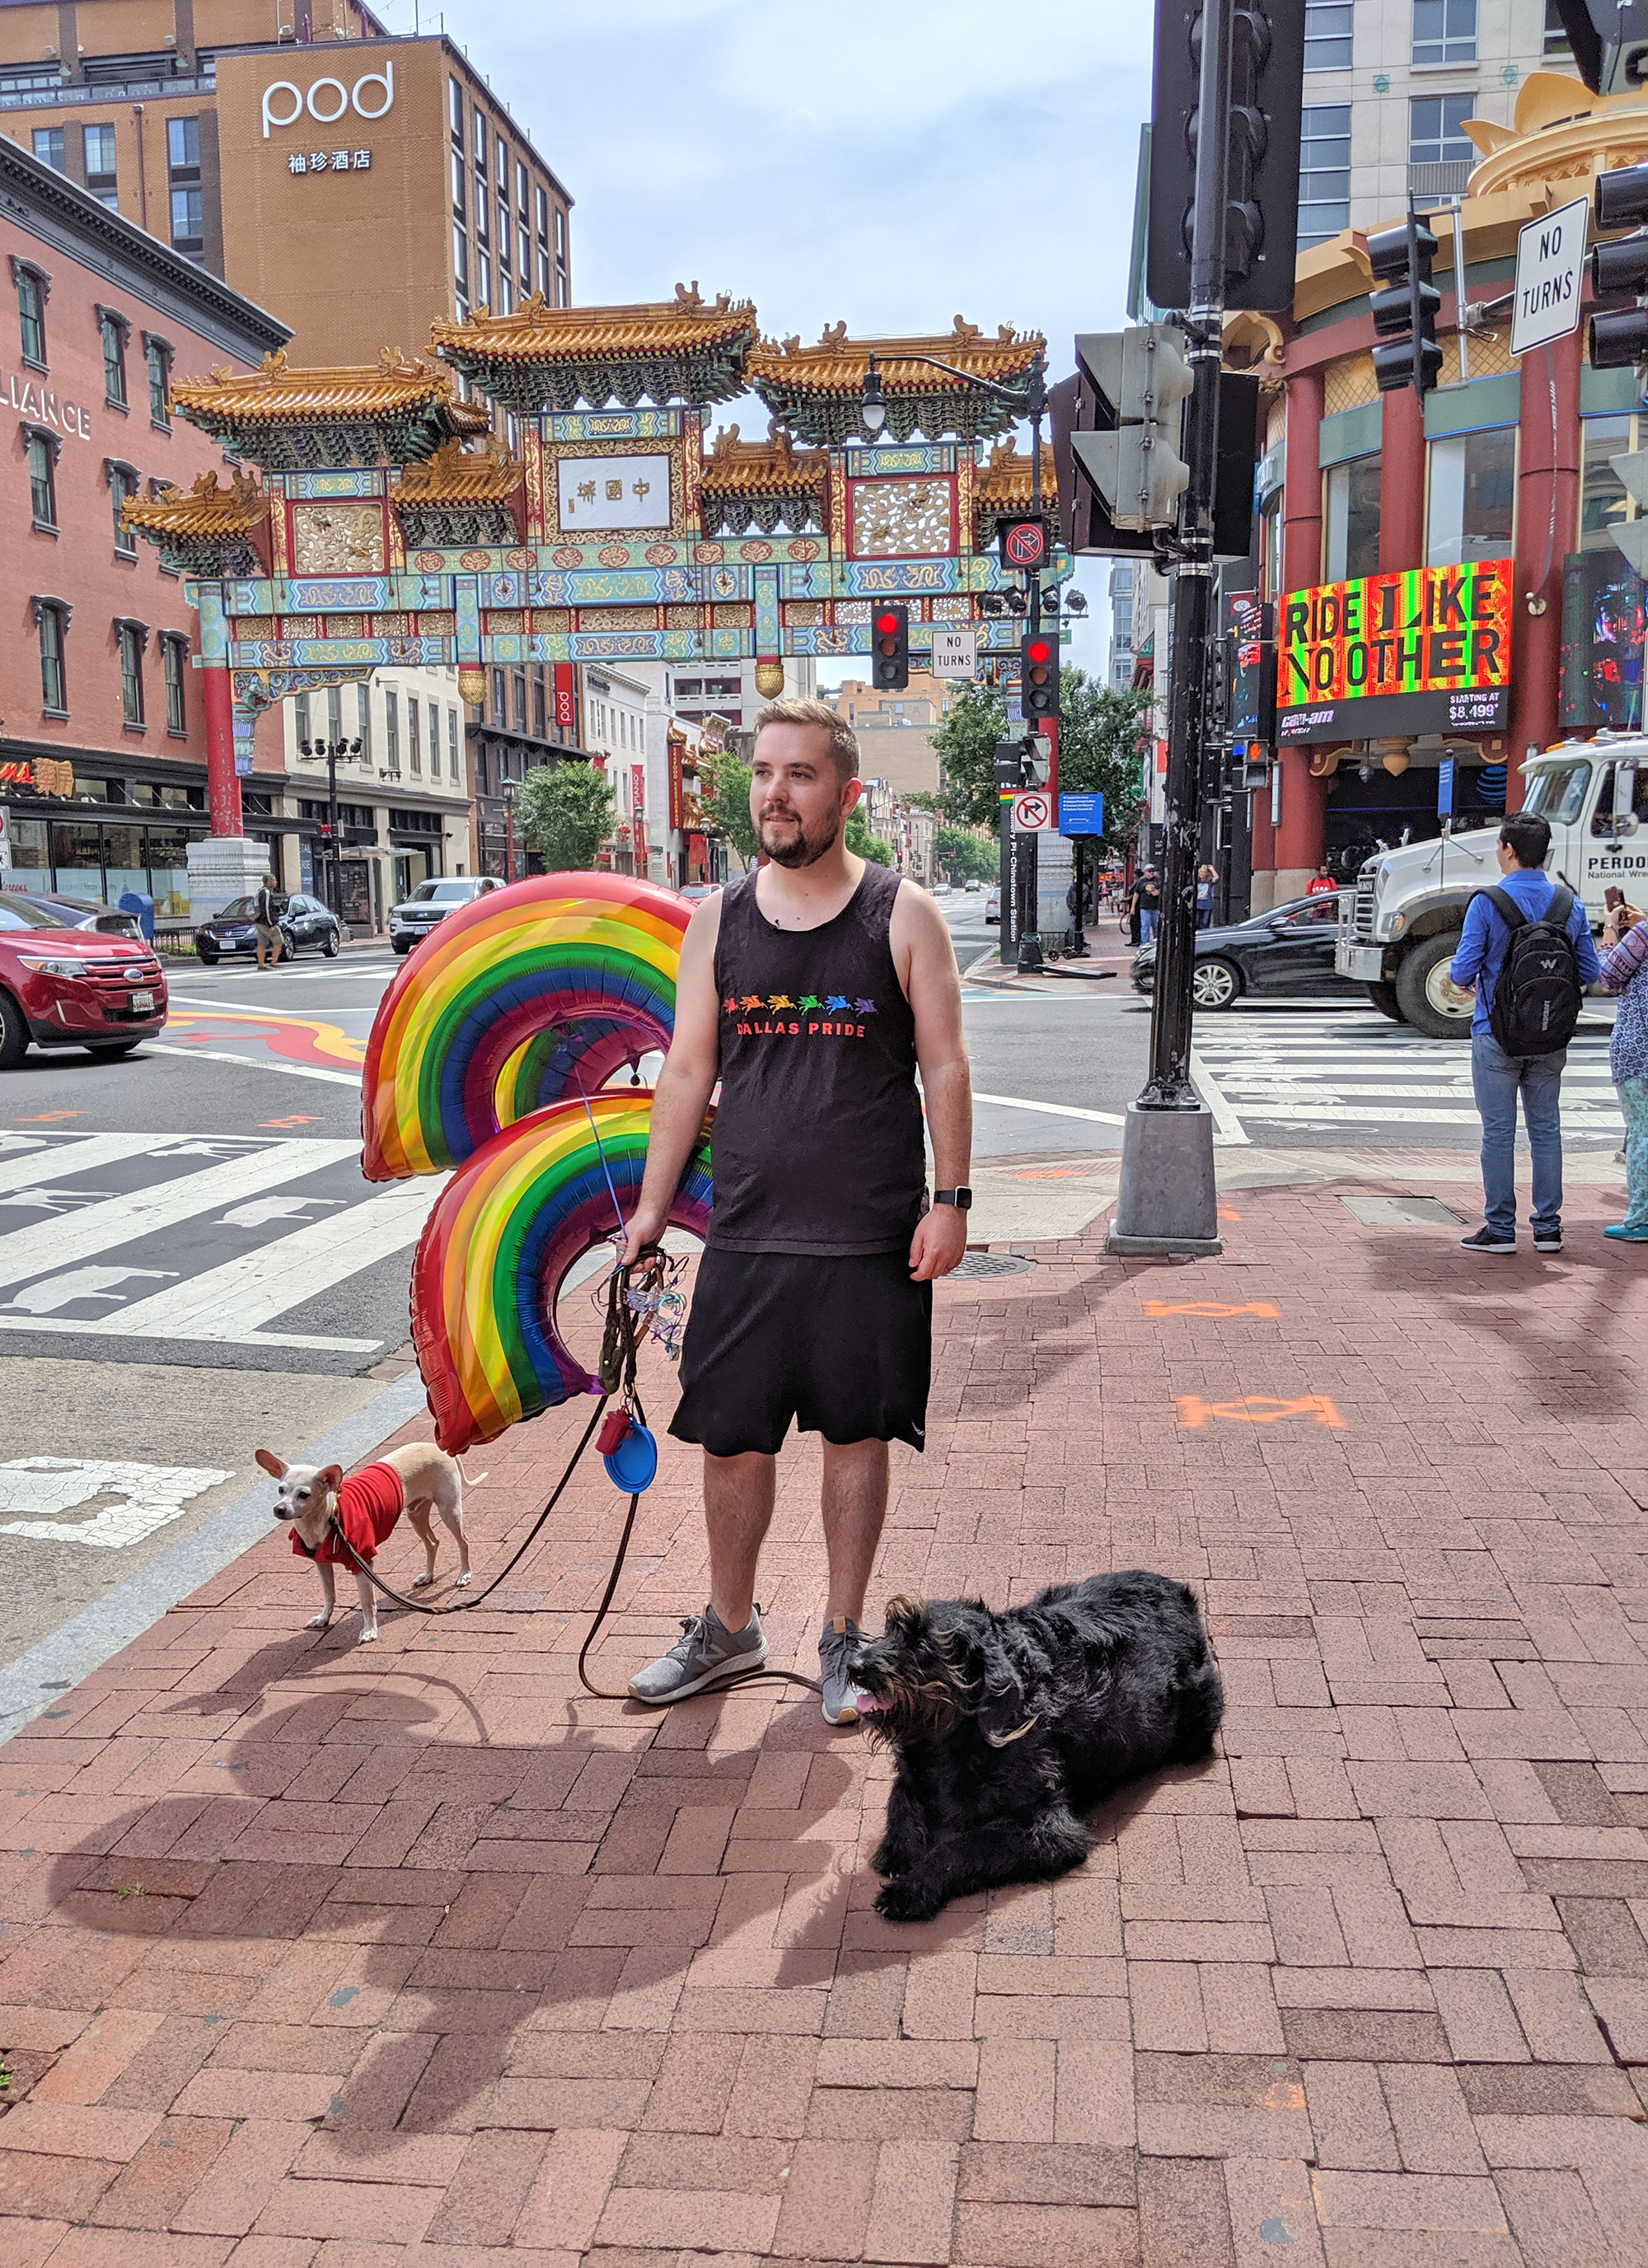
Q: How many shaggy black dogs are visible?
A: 1